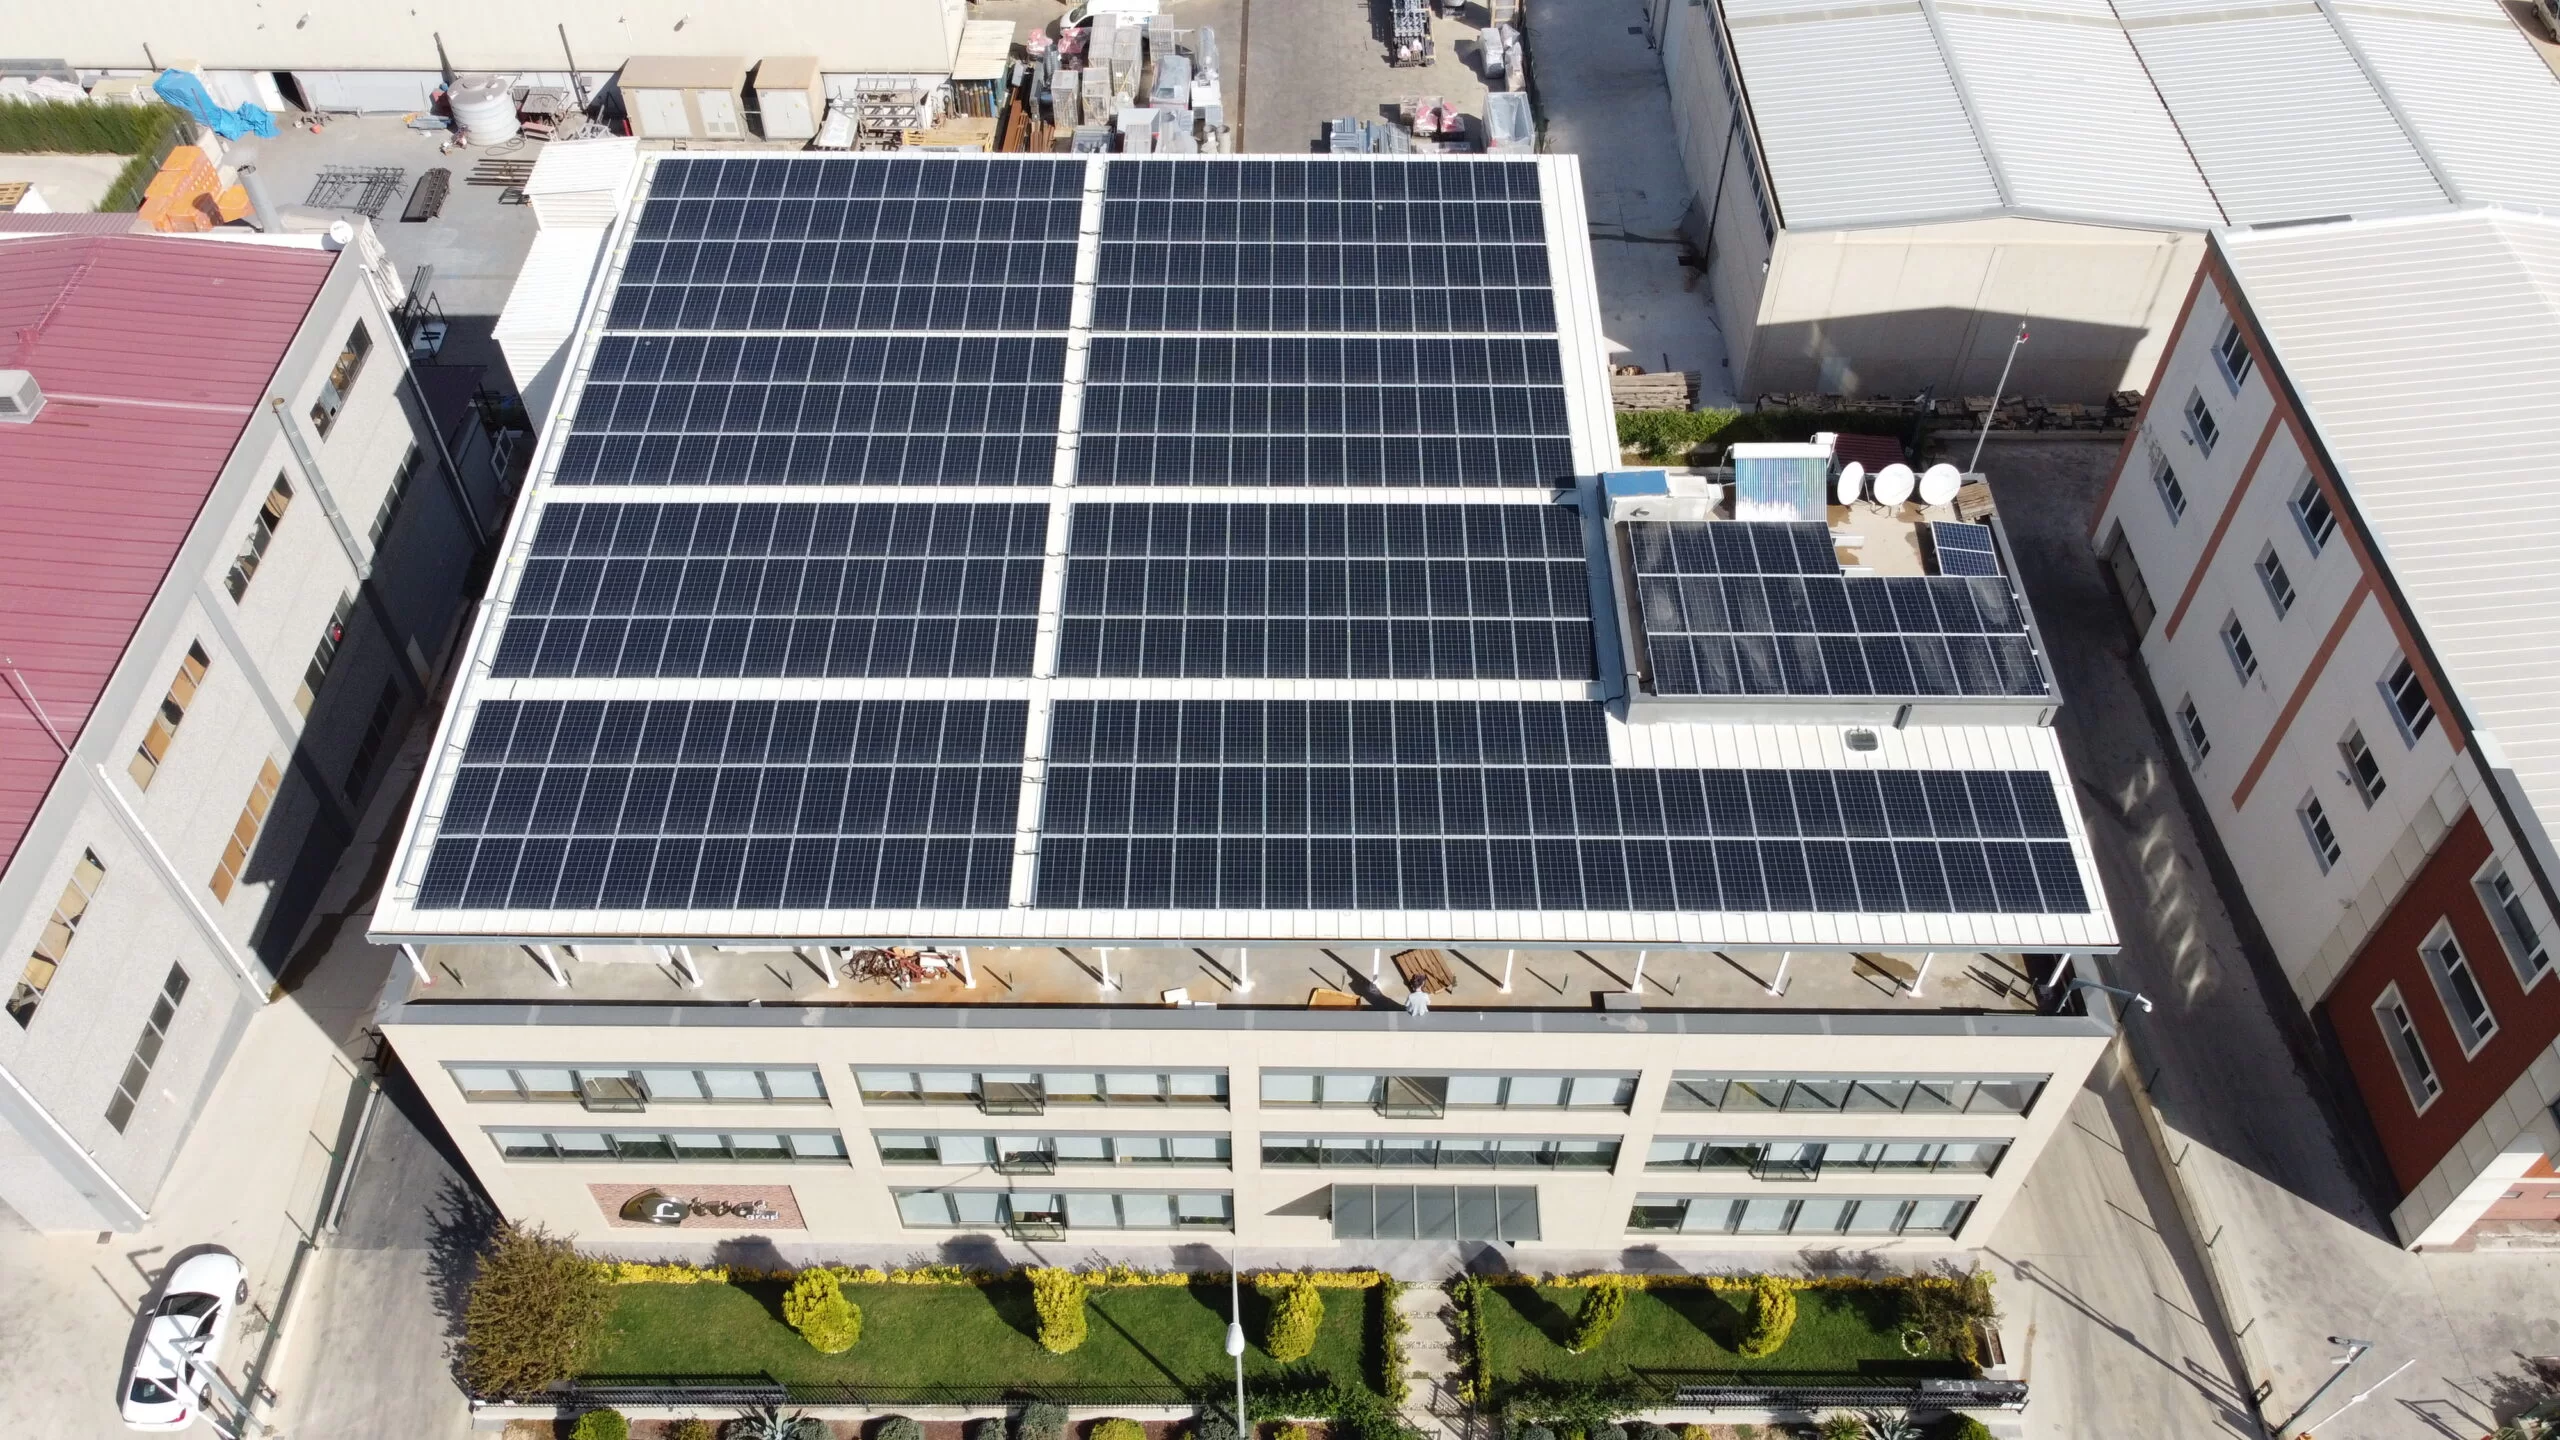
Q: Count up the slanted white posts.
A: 13